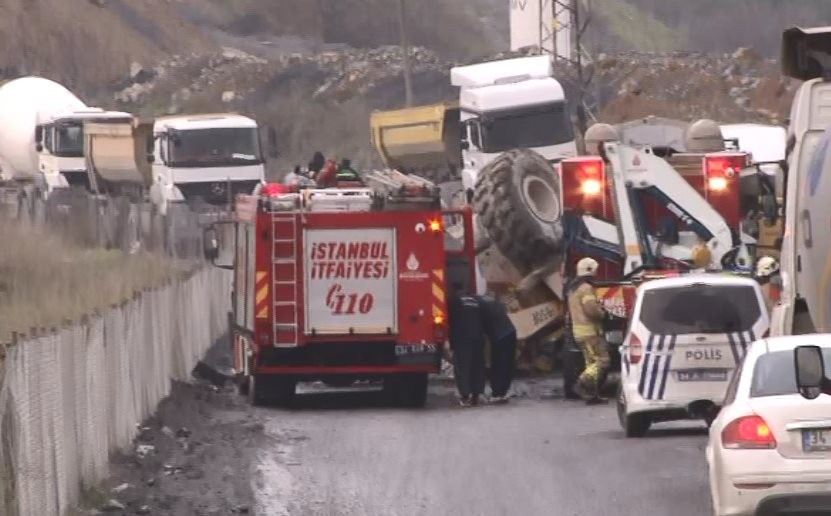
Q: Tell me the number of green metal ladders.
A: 0